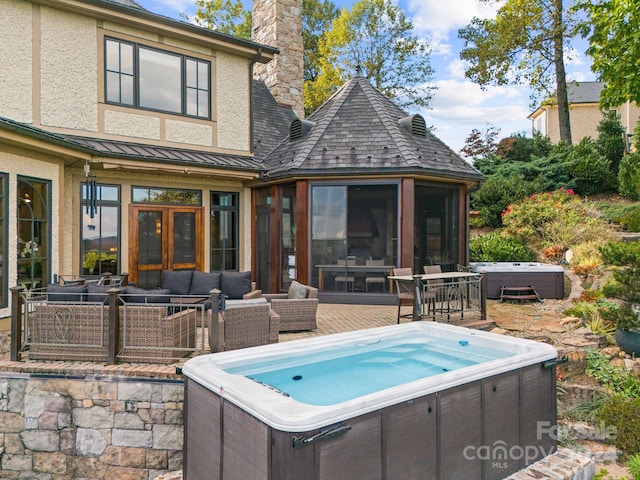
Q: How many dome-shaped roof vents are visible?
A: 2